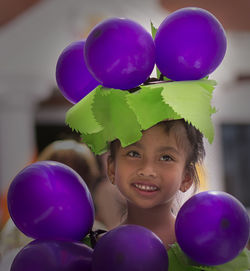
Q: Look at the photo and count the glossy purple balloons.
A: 7